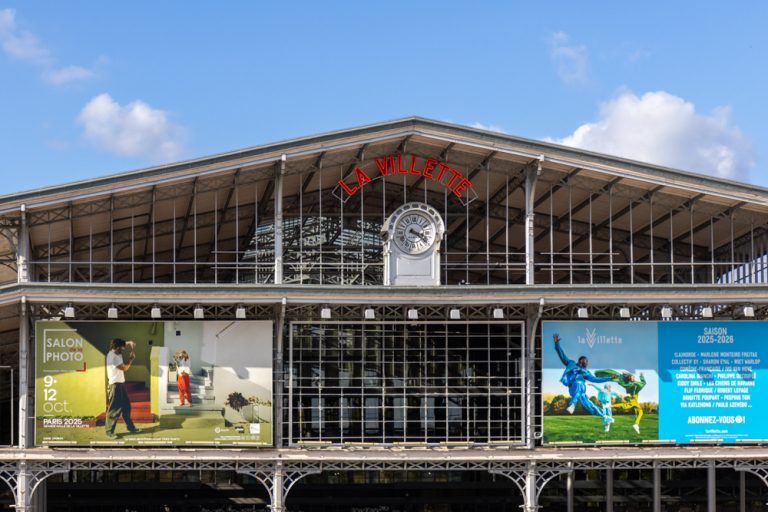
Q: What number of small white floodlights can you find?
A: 15